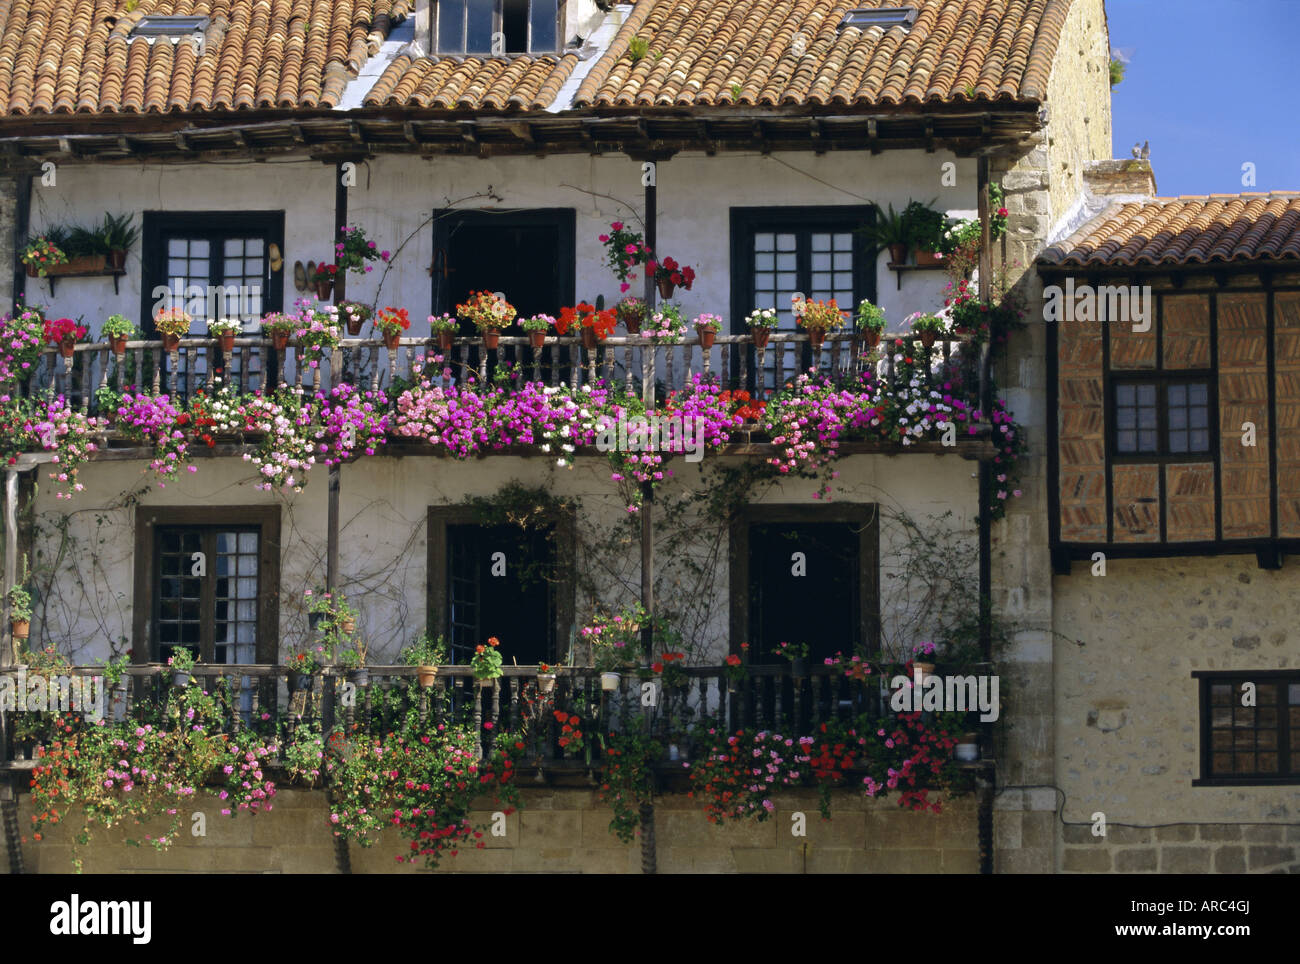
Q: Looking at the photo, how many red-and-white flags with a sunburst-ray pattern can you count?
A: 0